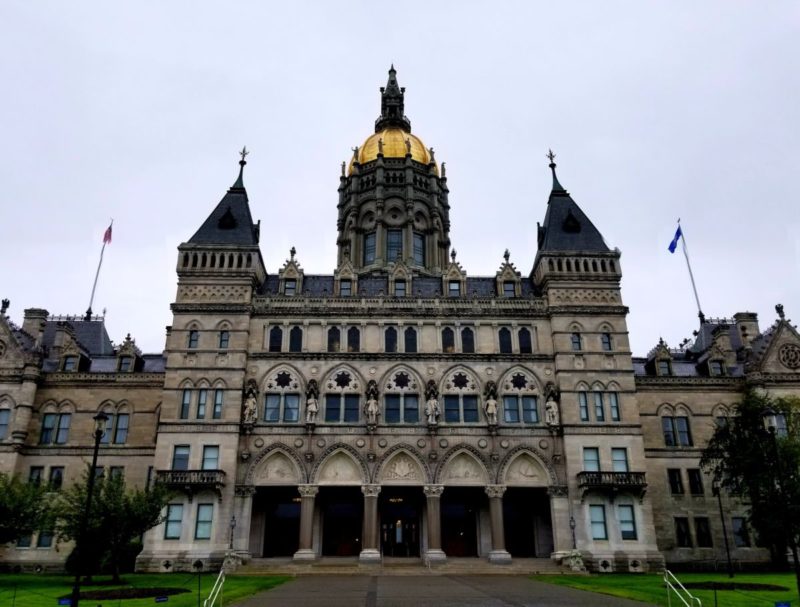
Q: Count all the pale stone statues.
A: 6